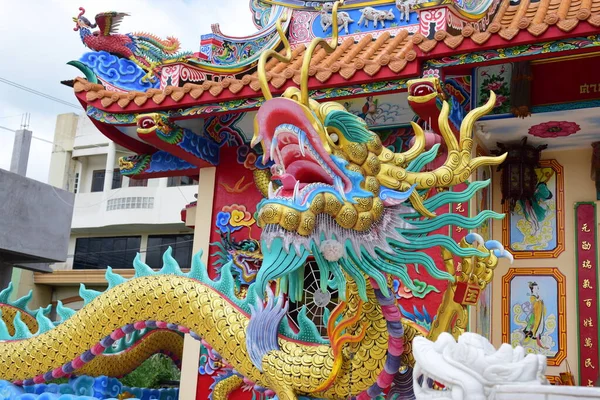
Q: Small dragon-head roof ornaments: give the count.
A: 3